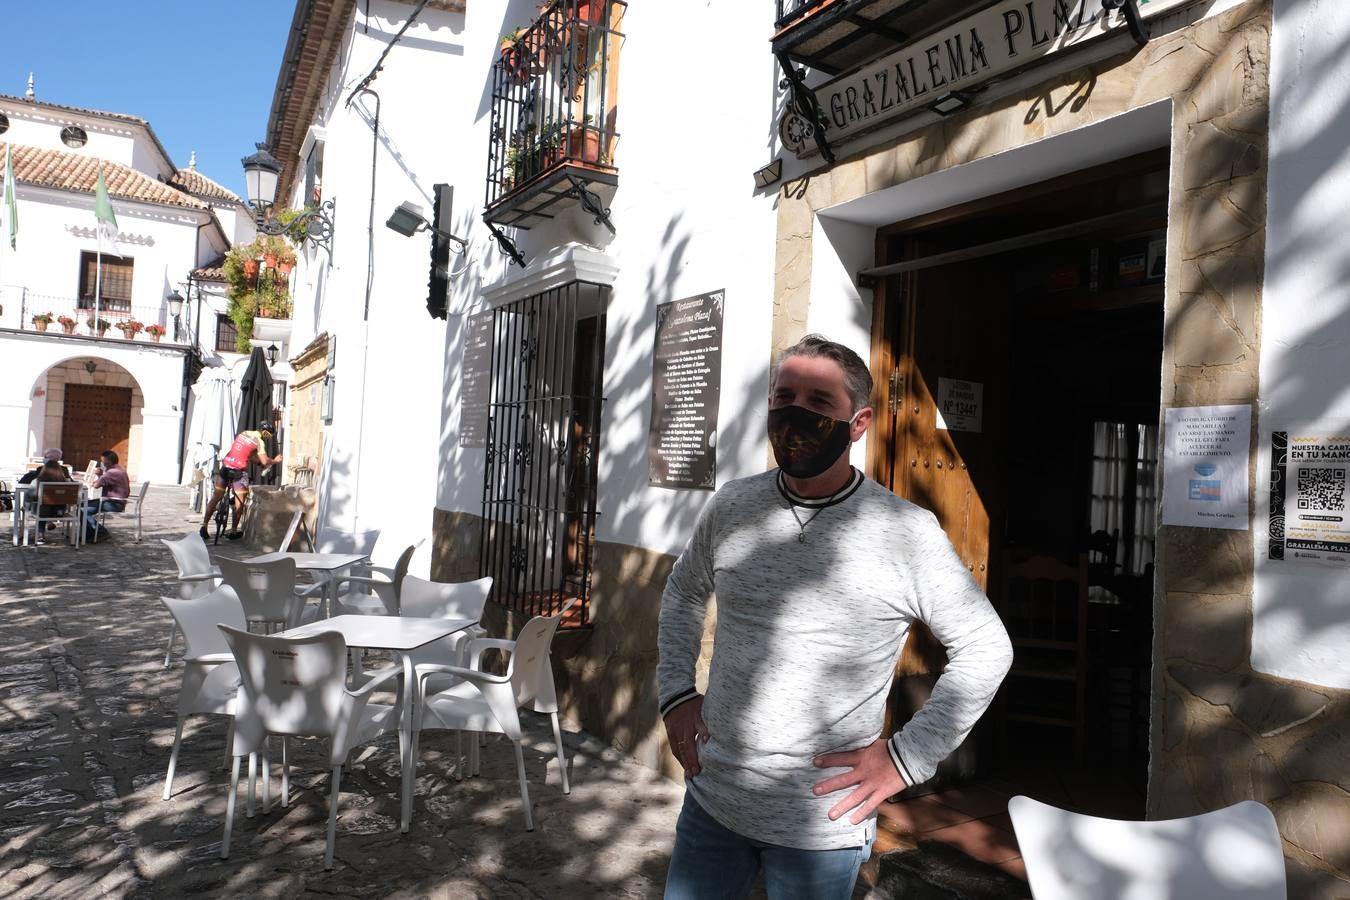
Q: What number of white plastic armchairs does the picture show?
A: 9